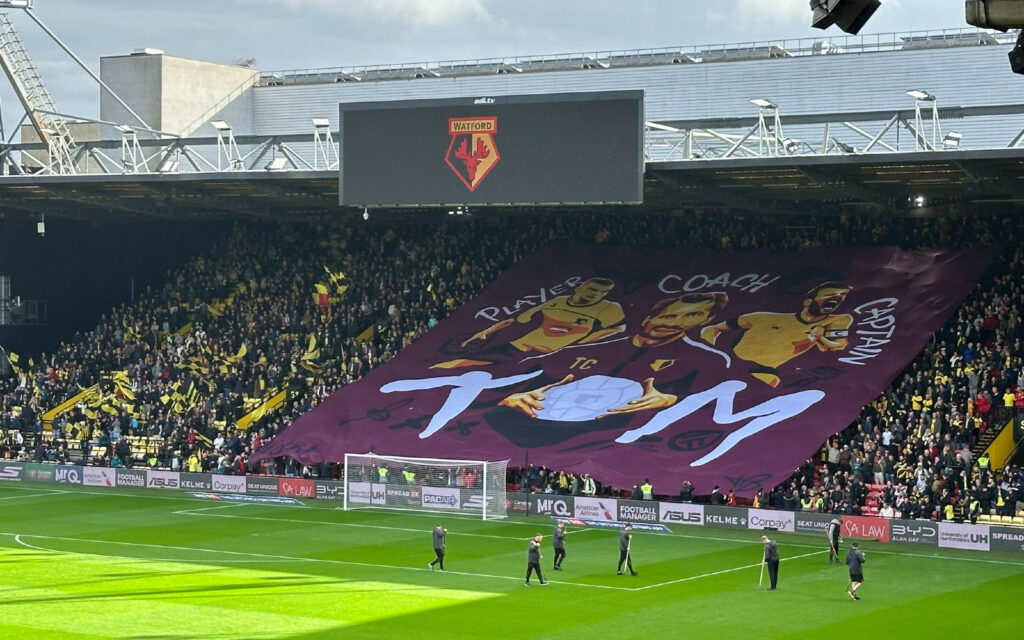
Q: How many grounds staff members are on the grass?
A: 7